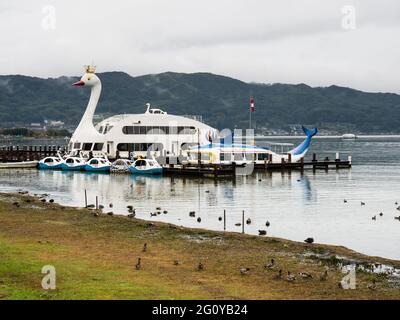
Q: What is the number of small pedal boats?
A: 5